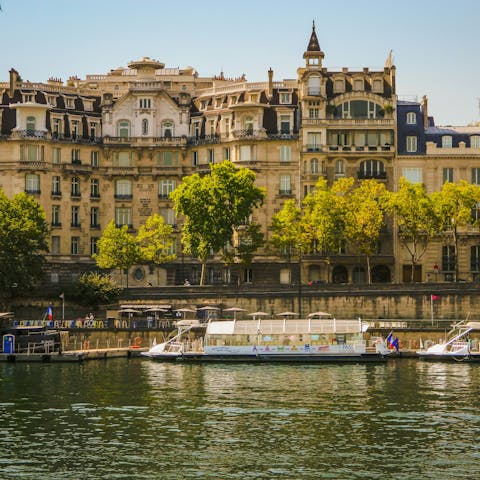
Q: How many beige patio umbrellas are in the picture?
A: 8